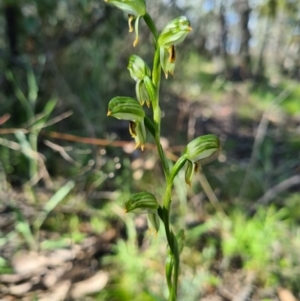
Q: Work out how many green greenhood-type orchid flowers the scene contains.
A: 6